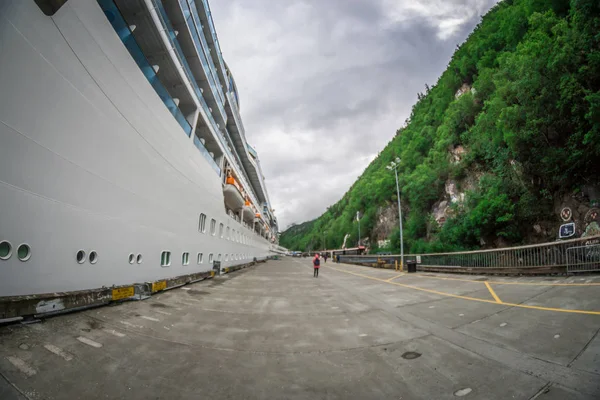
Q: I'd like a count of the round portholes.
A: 6